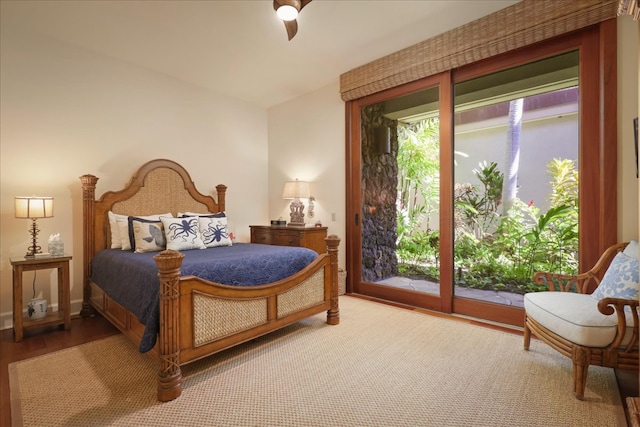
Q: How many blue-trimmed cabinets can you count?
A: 0